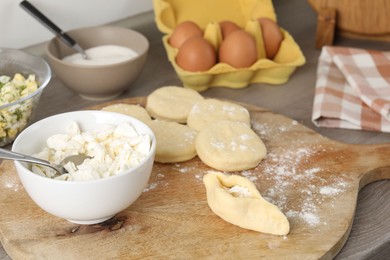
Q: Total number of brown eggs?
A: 5